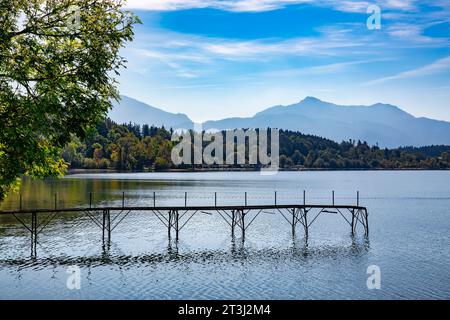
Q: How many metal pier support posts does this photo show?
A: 12